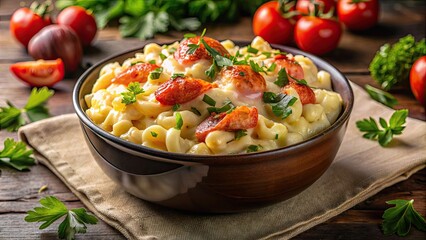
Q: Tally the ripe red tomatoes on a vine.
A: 4